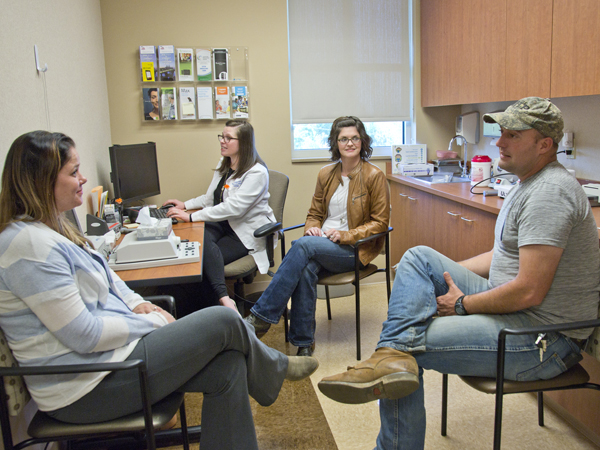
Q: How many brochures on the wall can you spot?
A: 11